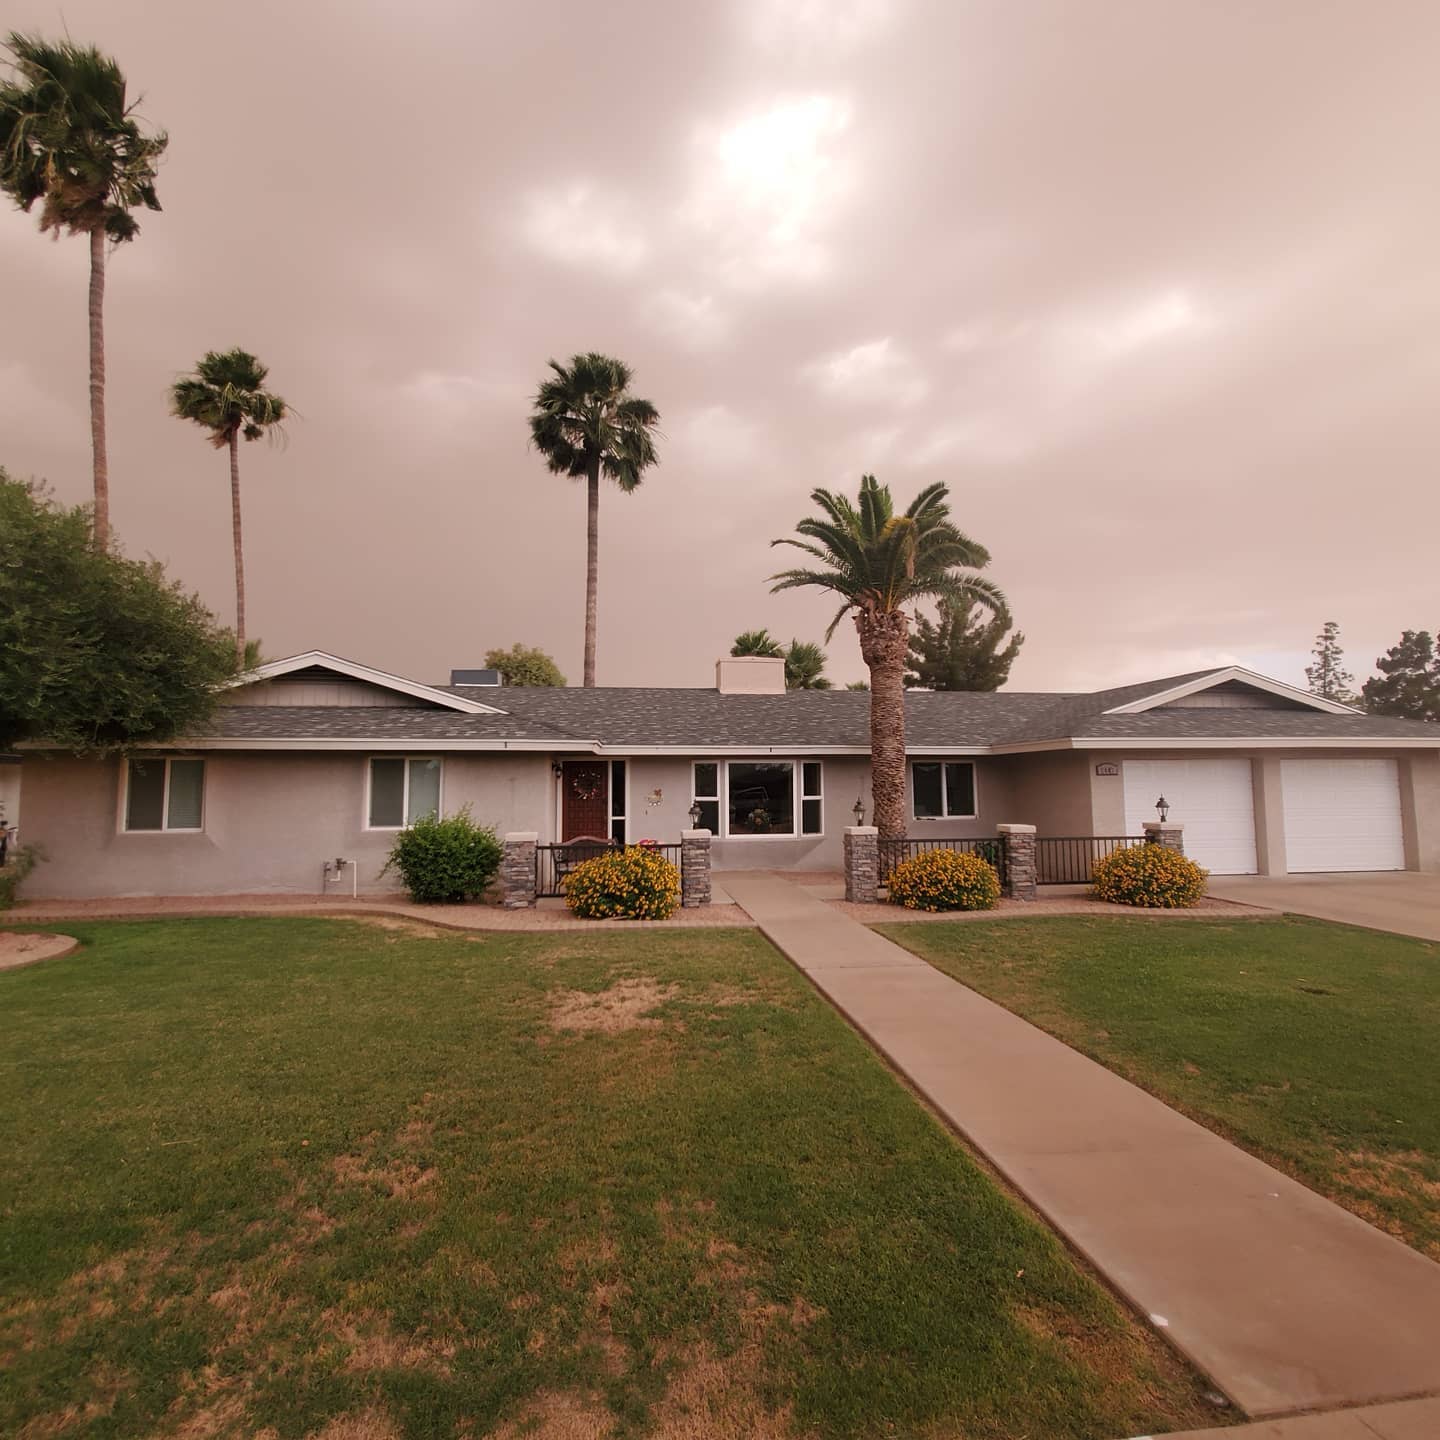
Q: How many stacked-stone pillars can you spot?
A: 5